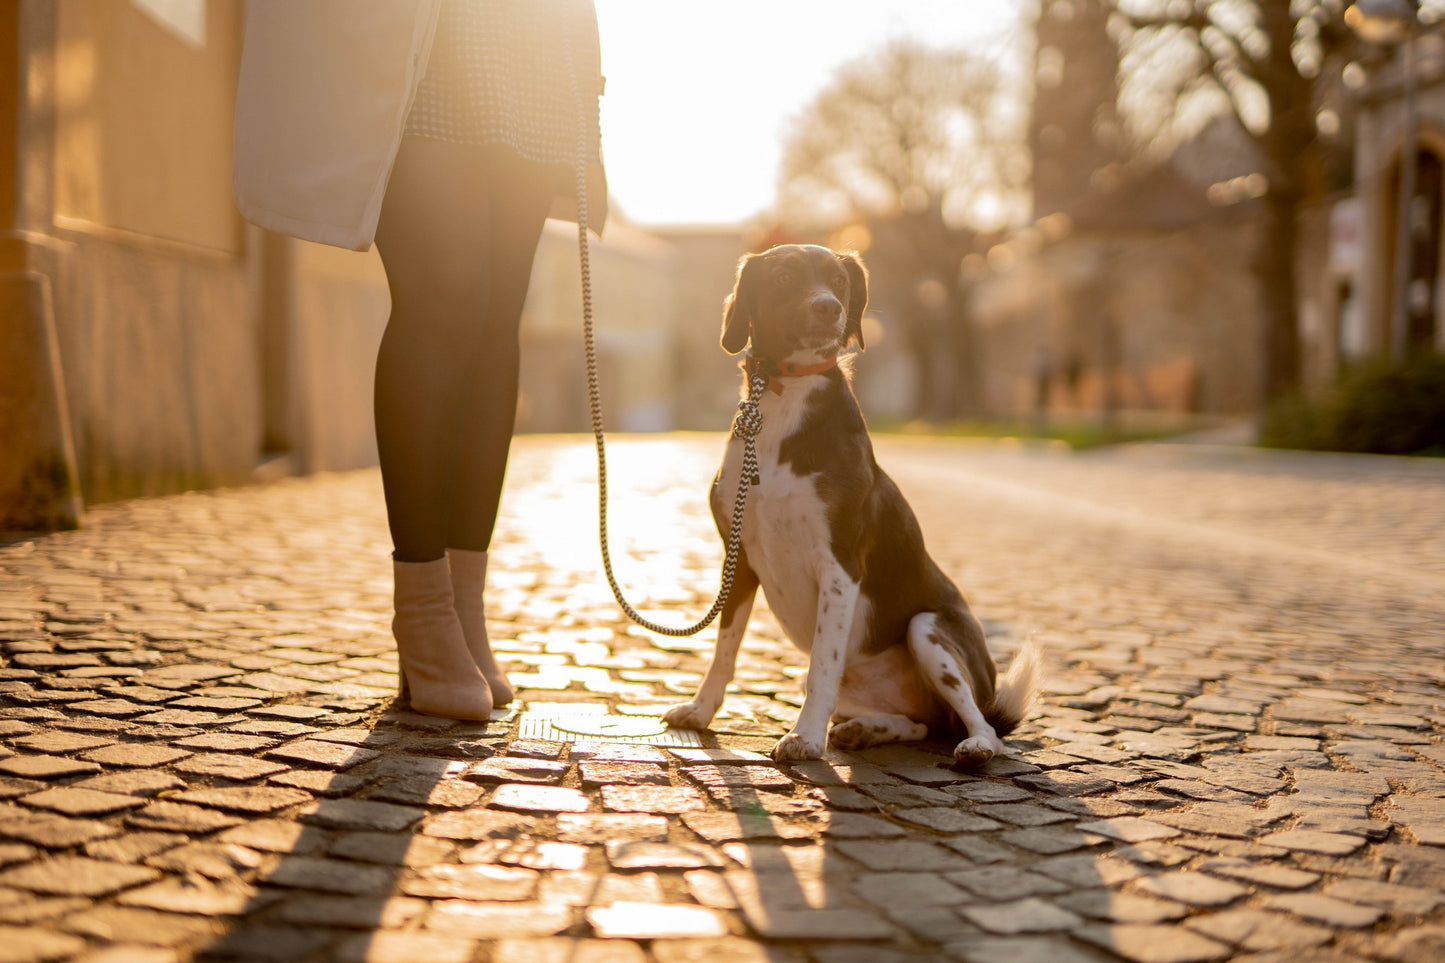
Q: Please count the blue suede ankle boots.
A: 0